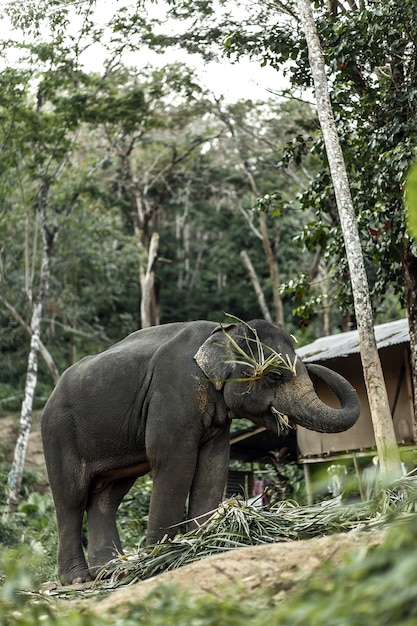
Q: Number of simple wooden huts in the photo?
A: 1